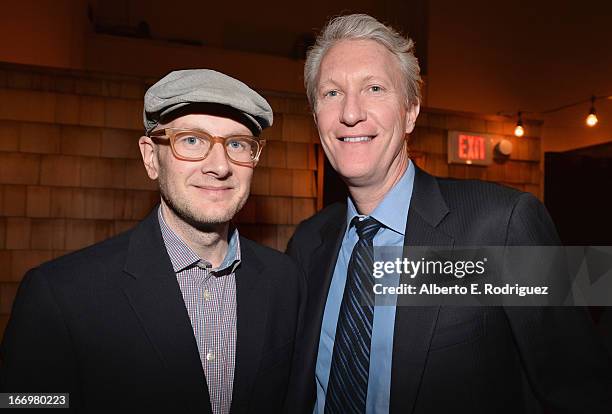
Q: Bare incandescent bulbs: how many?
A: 2